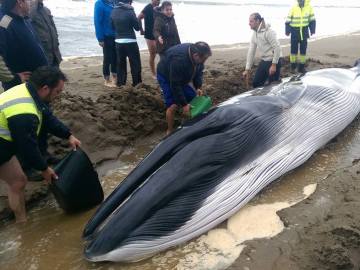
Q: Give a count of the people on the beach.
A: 10